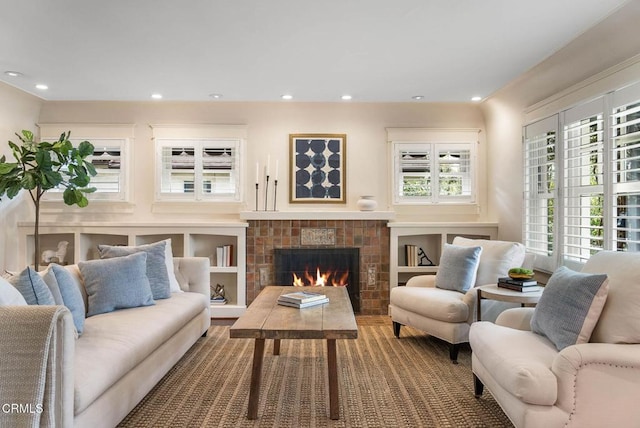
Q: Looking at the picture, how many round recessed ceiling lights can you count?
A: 8